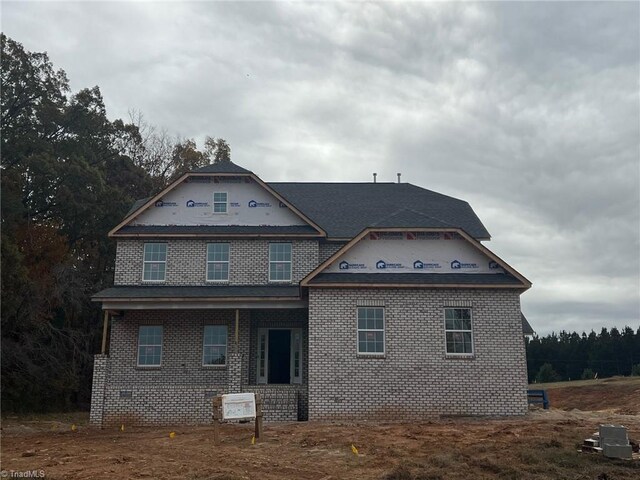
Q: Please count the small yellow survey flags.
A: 5